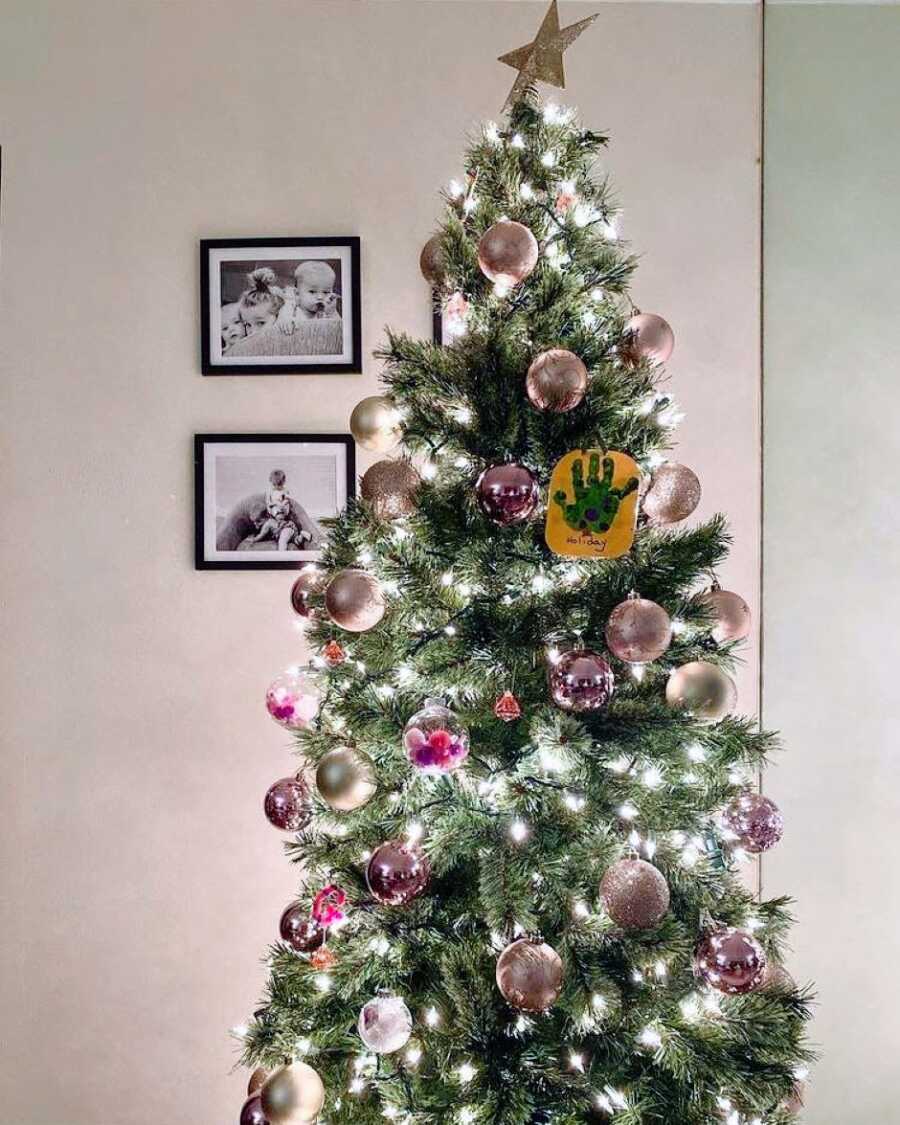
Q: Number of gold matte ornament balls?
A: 4